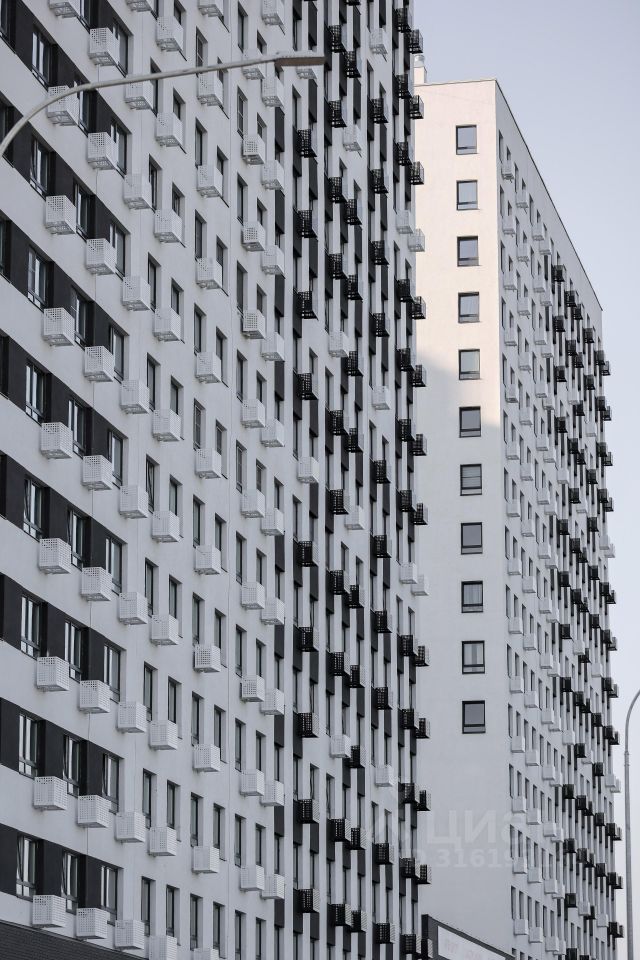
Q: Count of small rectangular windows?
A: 11